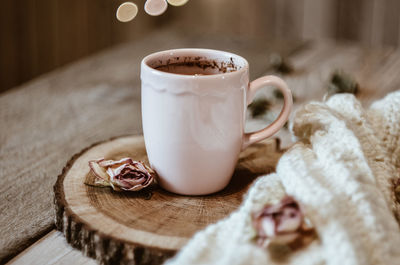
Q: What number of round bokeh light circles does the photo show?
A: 3